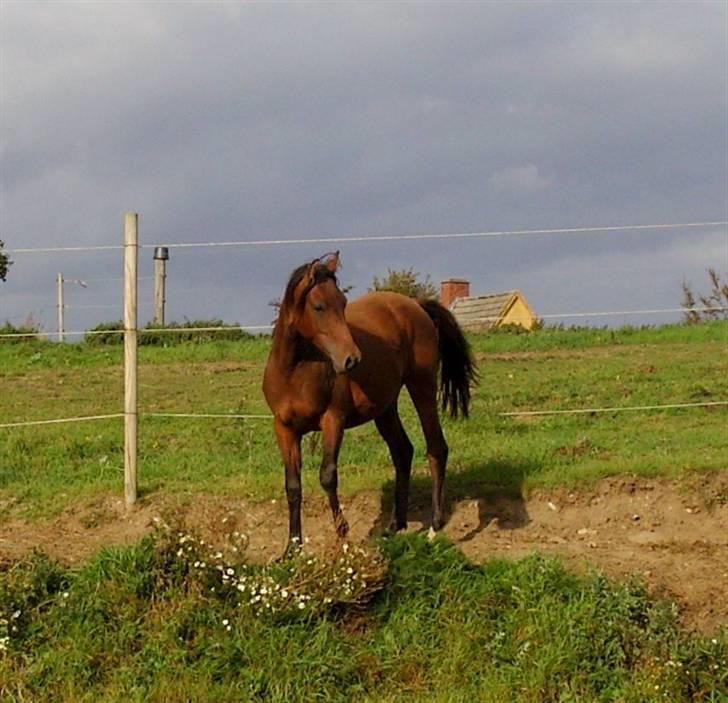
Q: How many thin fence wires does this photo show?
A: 3